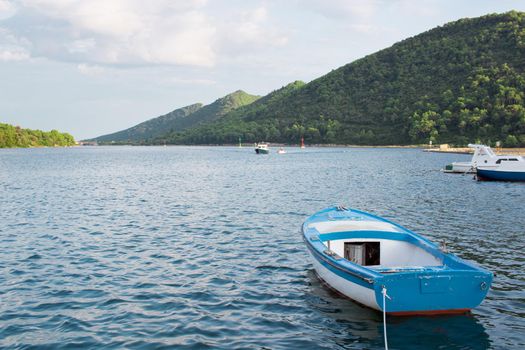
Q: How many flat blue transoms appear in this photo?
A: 1